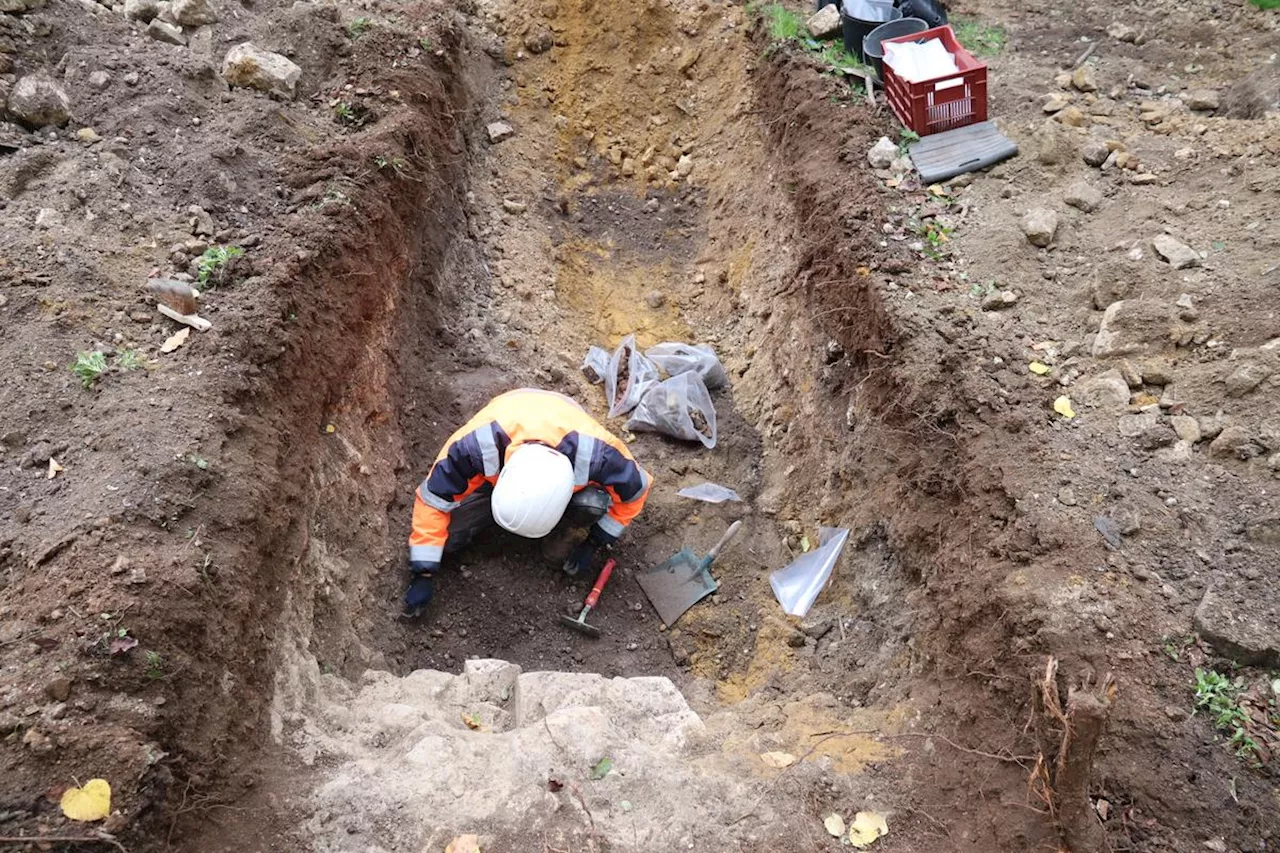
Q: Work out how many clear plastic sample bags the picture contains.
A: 6